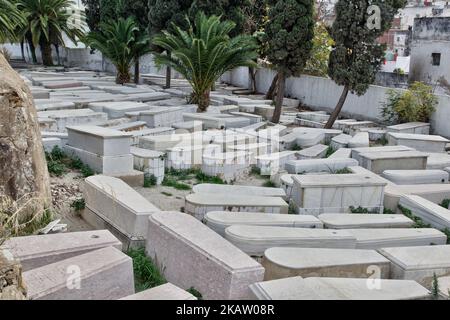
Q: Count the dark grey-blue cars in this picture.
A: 0